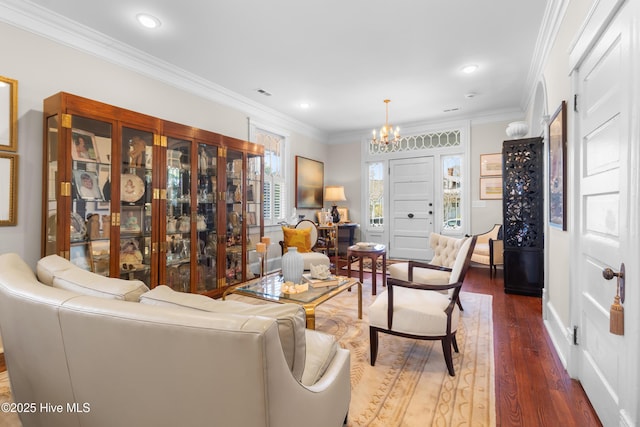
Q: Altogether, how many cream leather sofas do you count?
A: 1